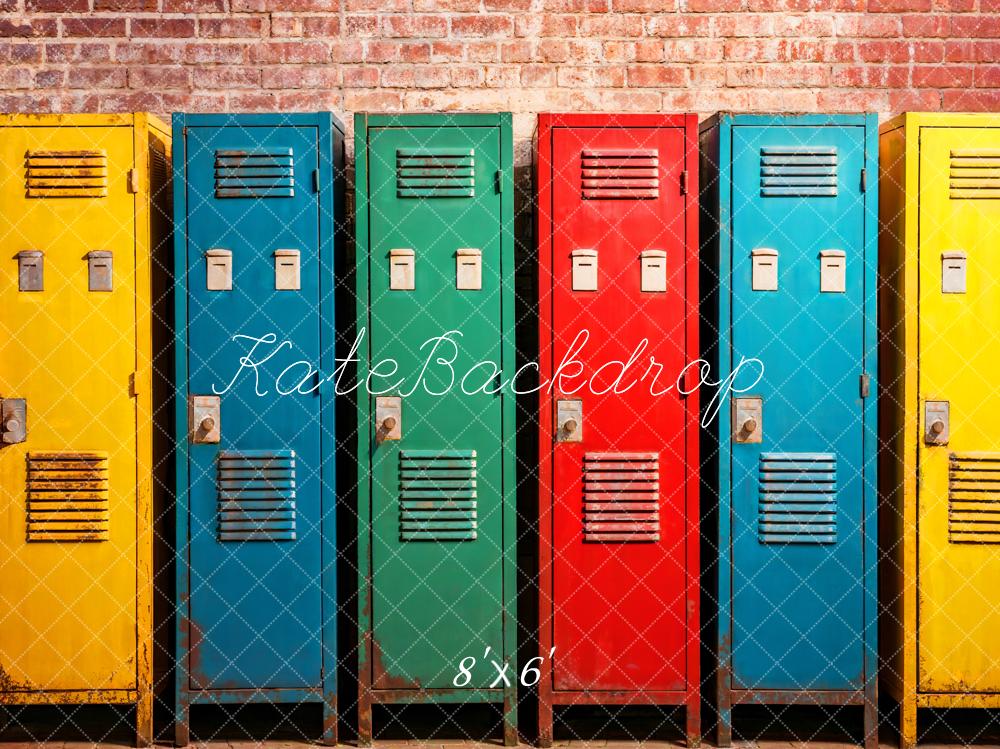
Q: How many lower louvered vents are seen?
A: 6